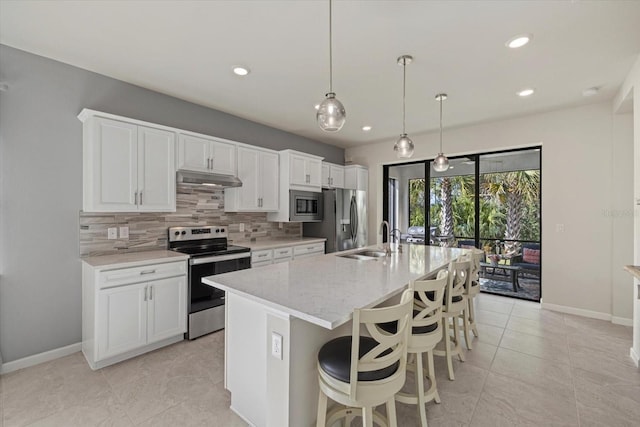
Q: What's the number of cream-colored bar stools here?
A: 4